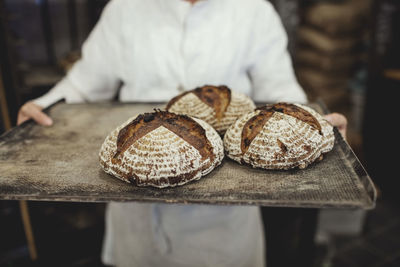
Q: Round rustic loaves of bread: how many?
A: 3